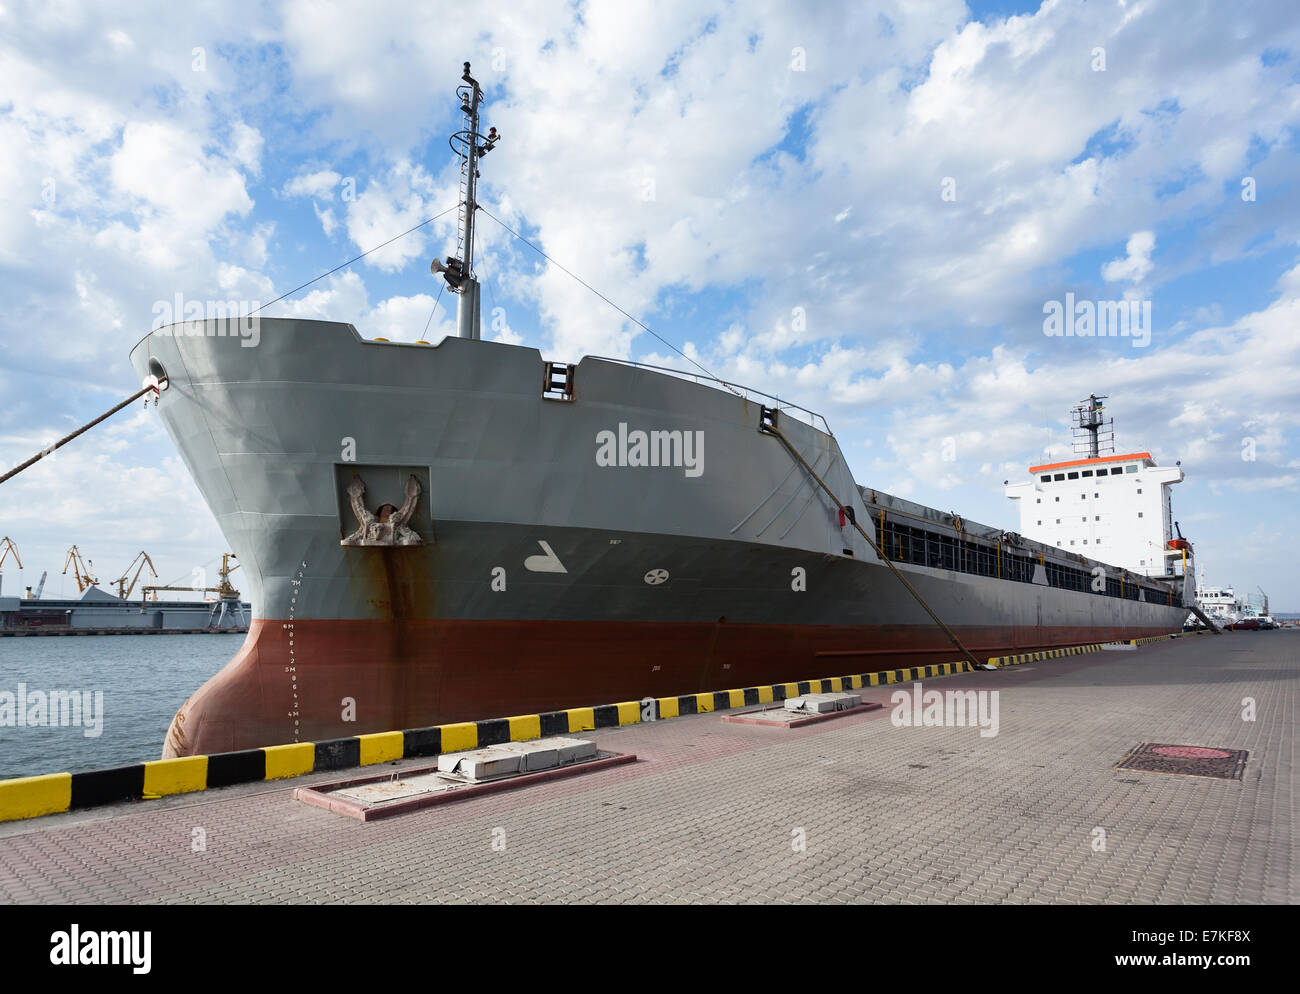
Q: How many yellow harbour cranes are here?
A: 4